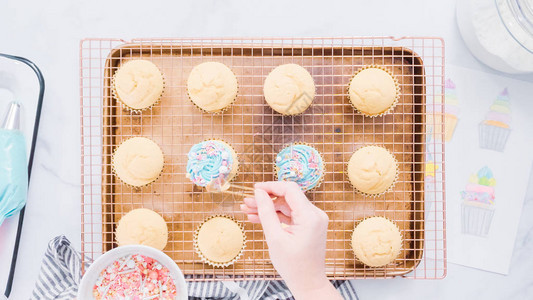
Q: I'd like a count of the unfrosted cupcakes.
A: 9